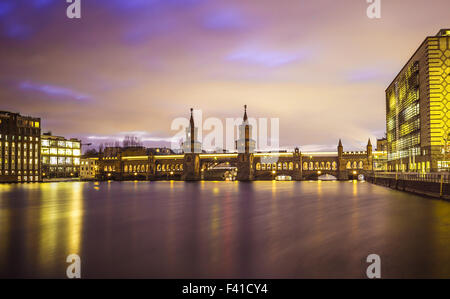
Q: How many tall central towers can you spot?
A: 2